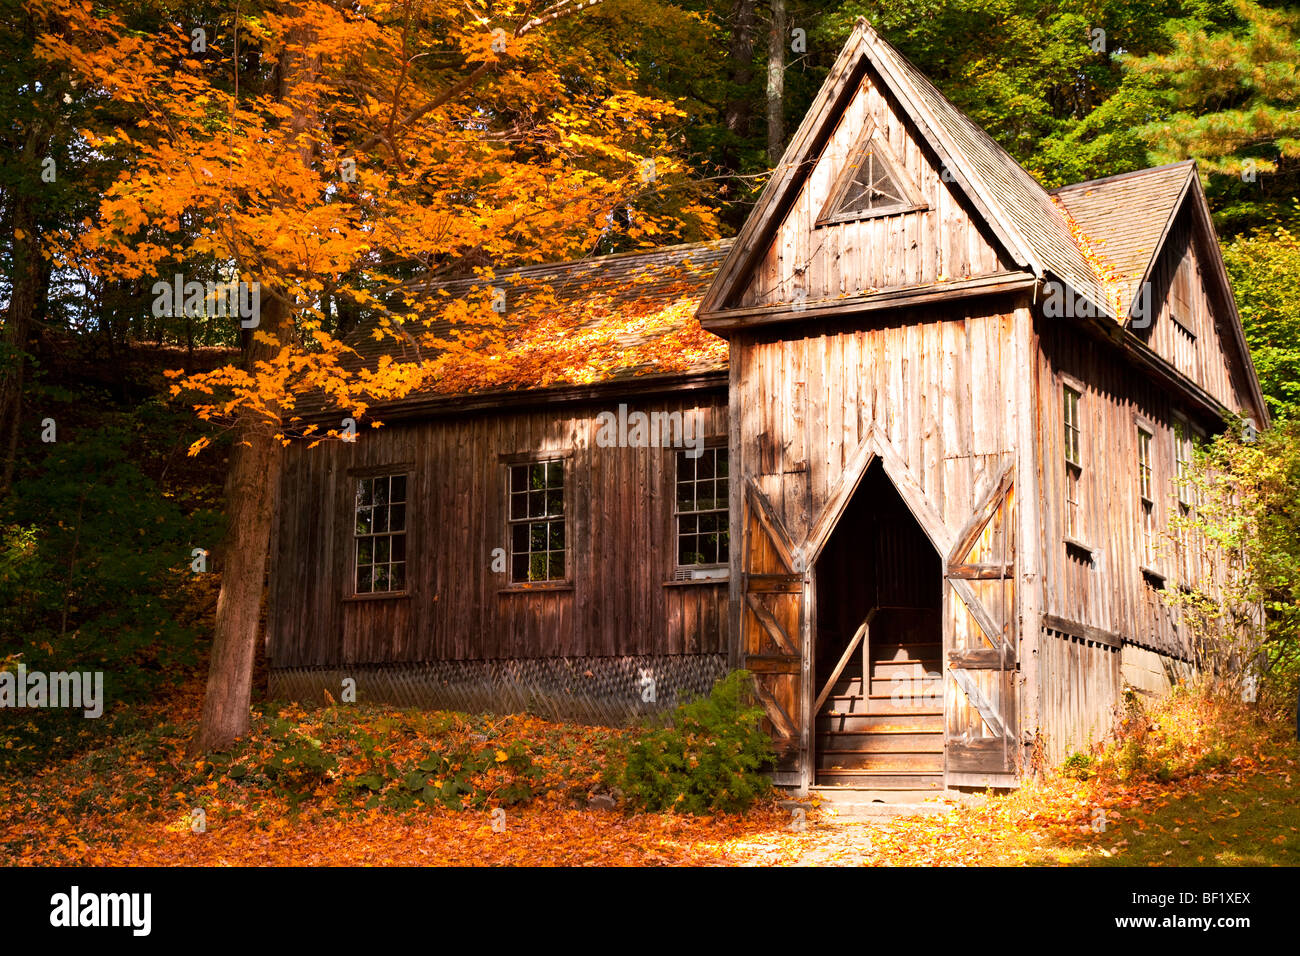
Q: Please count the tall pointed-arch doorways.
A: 1